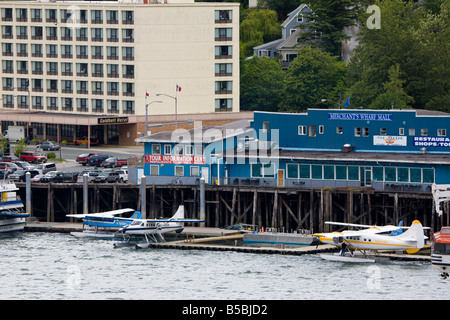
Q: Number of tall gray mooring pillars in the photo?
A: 4